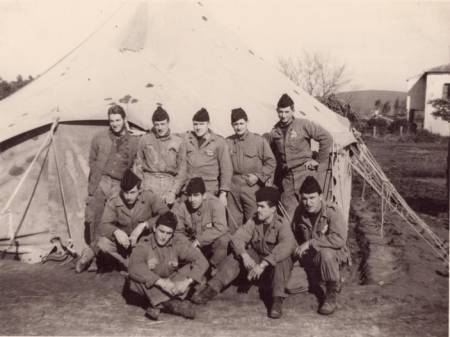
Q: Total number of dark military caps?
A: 9